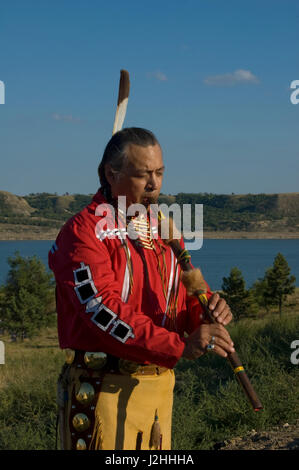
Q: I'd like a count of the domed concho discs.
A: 6